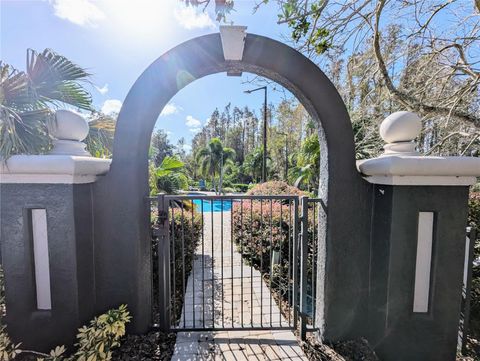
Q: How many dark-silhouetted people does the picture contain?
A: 0